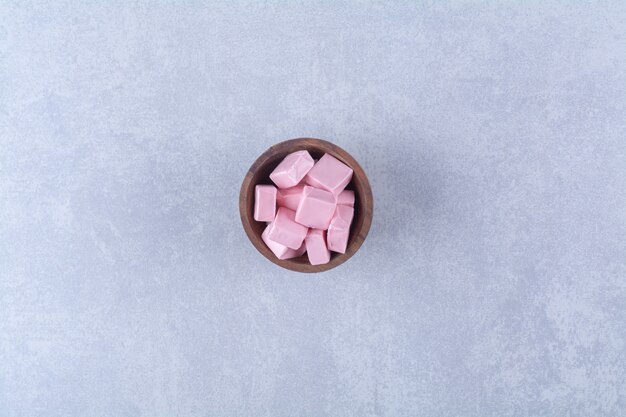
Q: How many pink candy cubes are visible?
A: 10